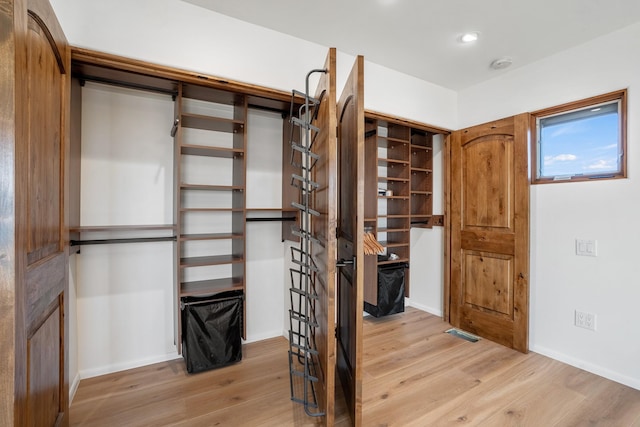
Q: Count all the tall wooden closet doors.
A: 4